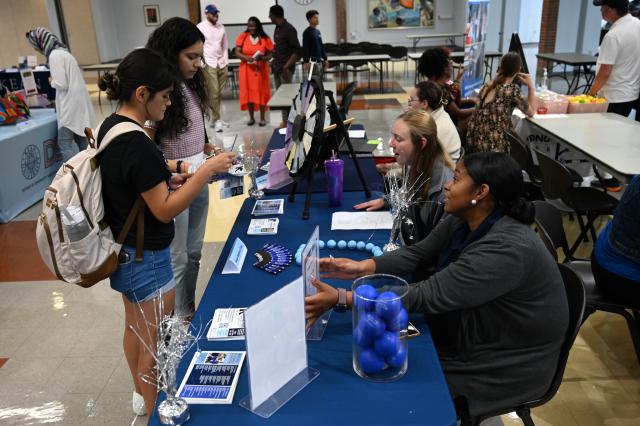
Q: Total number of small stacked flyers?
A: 4